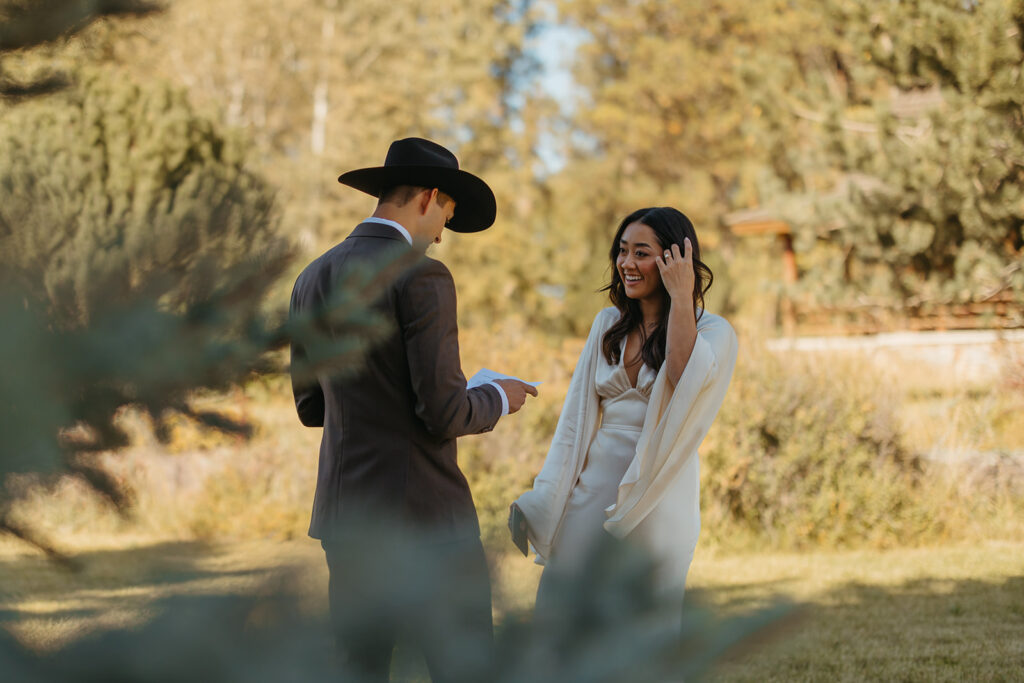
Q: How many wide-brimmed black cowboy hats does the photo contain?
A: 1